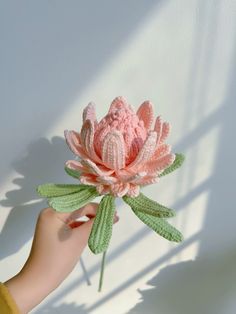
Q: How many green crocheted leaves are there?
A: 7